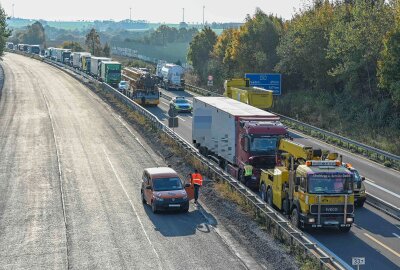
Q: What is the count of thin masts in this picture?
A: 4